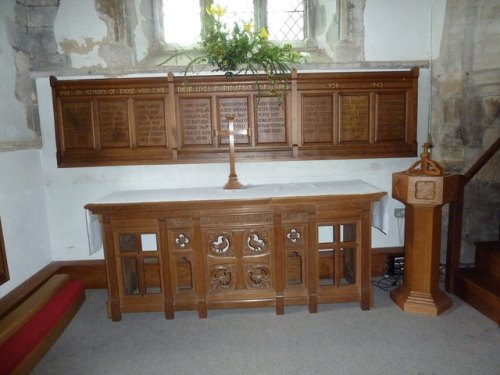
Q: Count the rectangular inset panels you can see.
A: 9